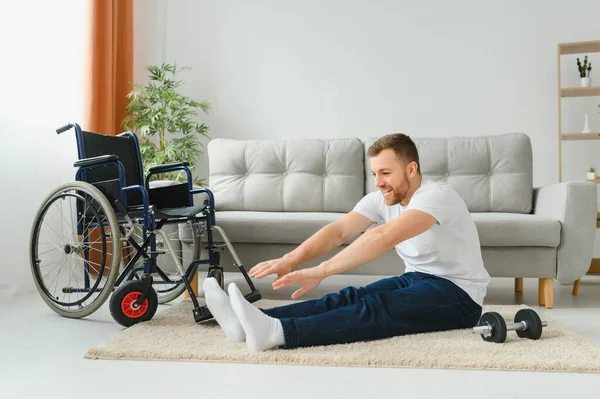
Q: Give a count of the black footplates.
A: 2